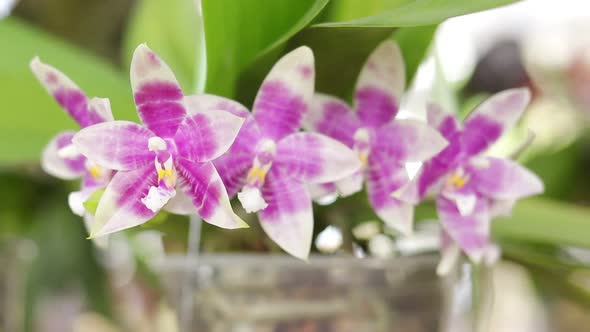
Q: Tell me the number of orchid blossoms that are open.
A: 5